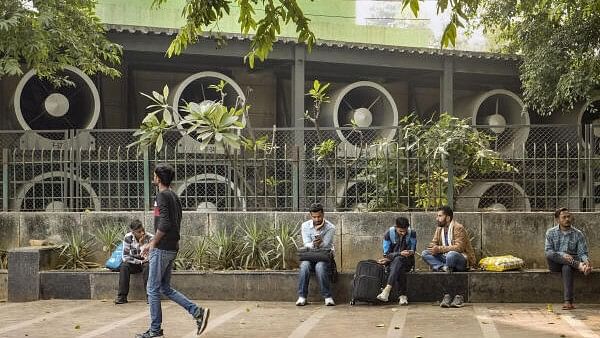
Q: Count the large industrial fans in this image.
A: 10